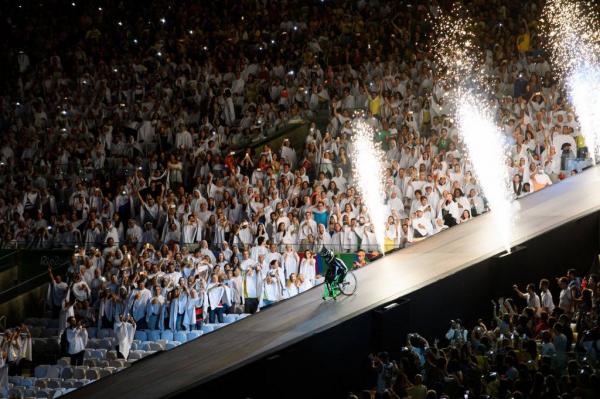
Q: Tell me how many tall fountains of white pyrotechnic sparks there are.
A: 3